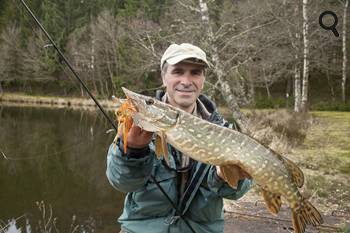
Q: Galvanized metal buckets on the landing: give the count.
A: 0